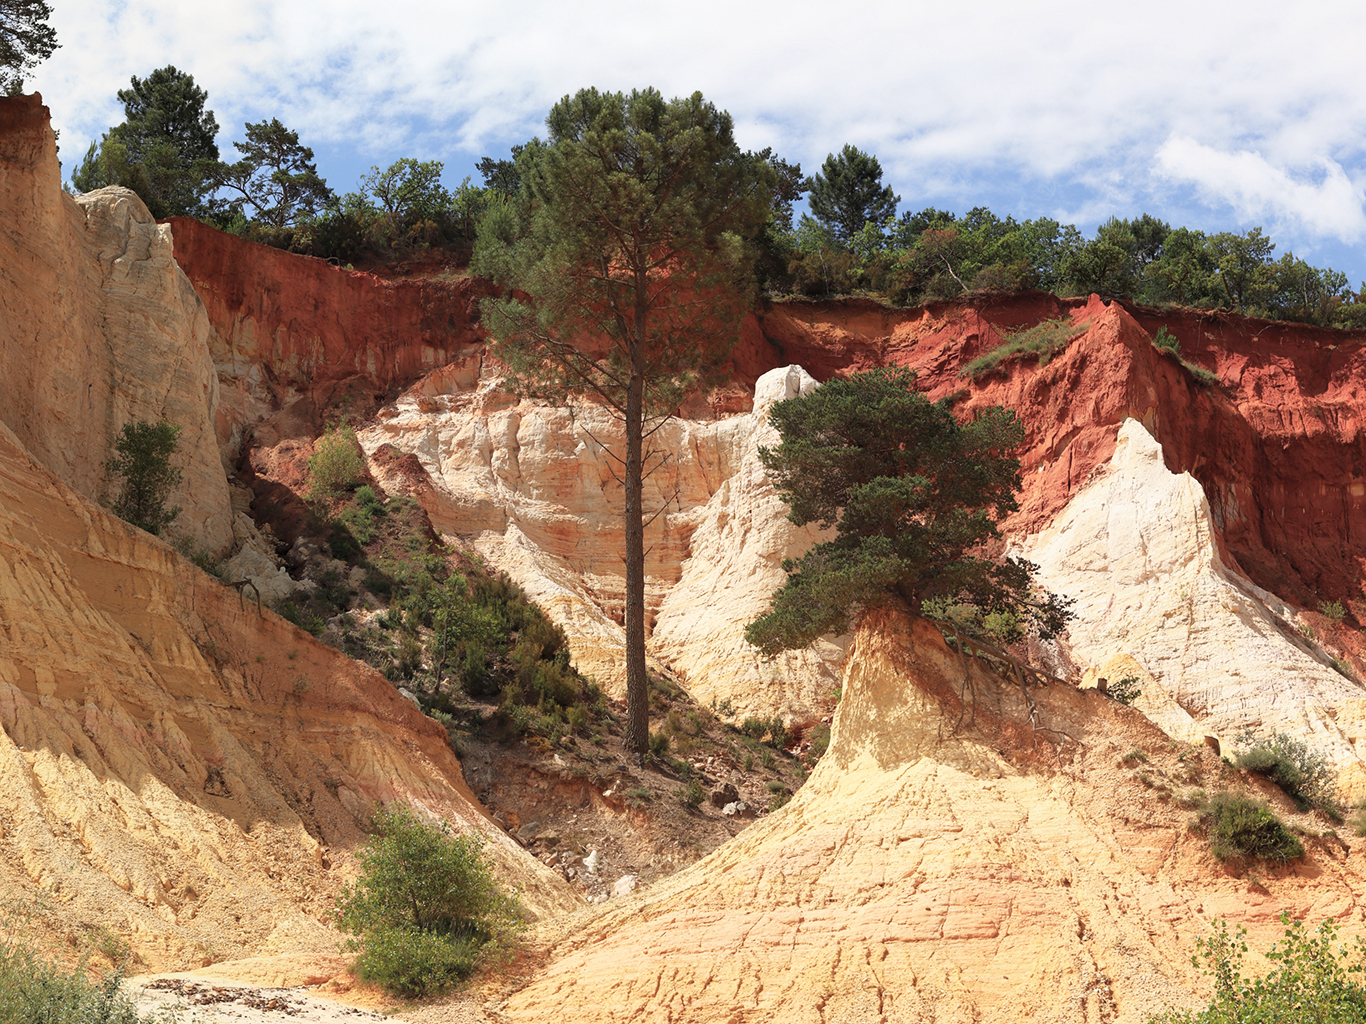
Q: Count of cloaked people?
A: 0